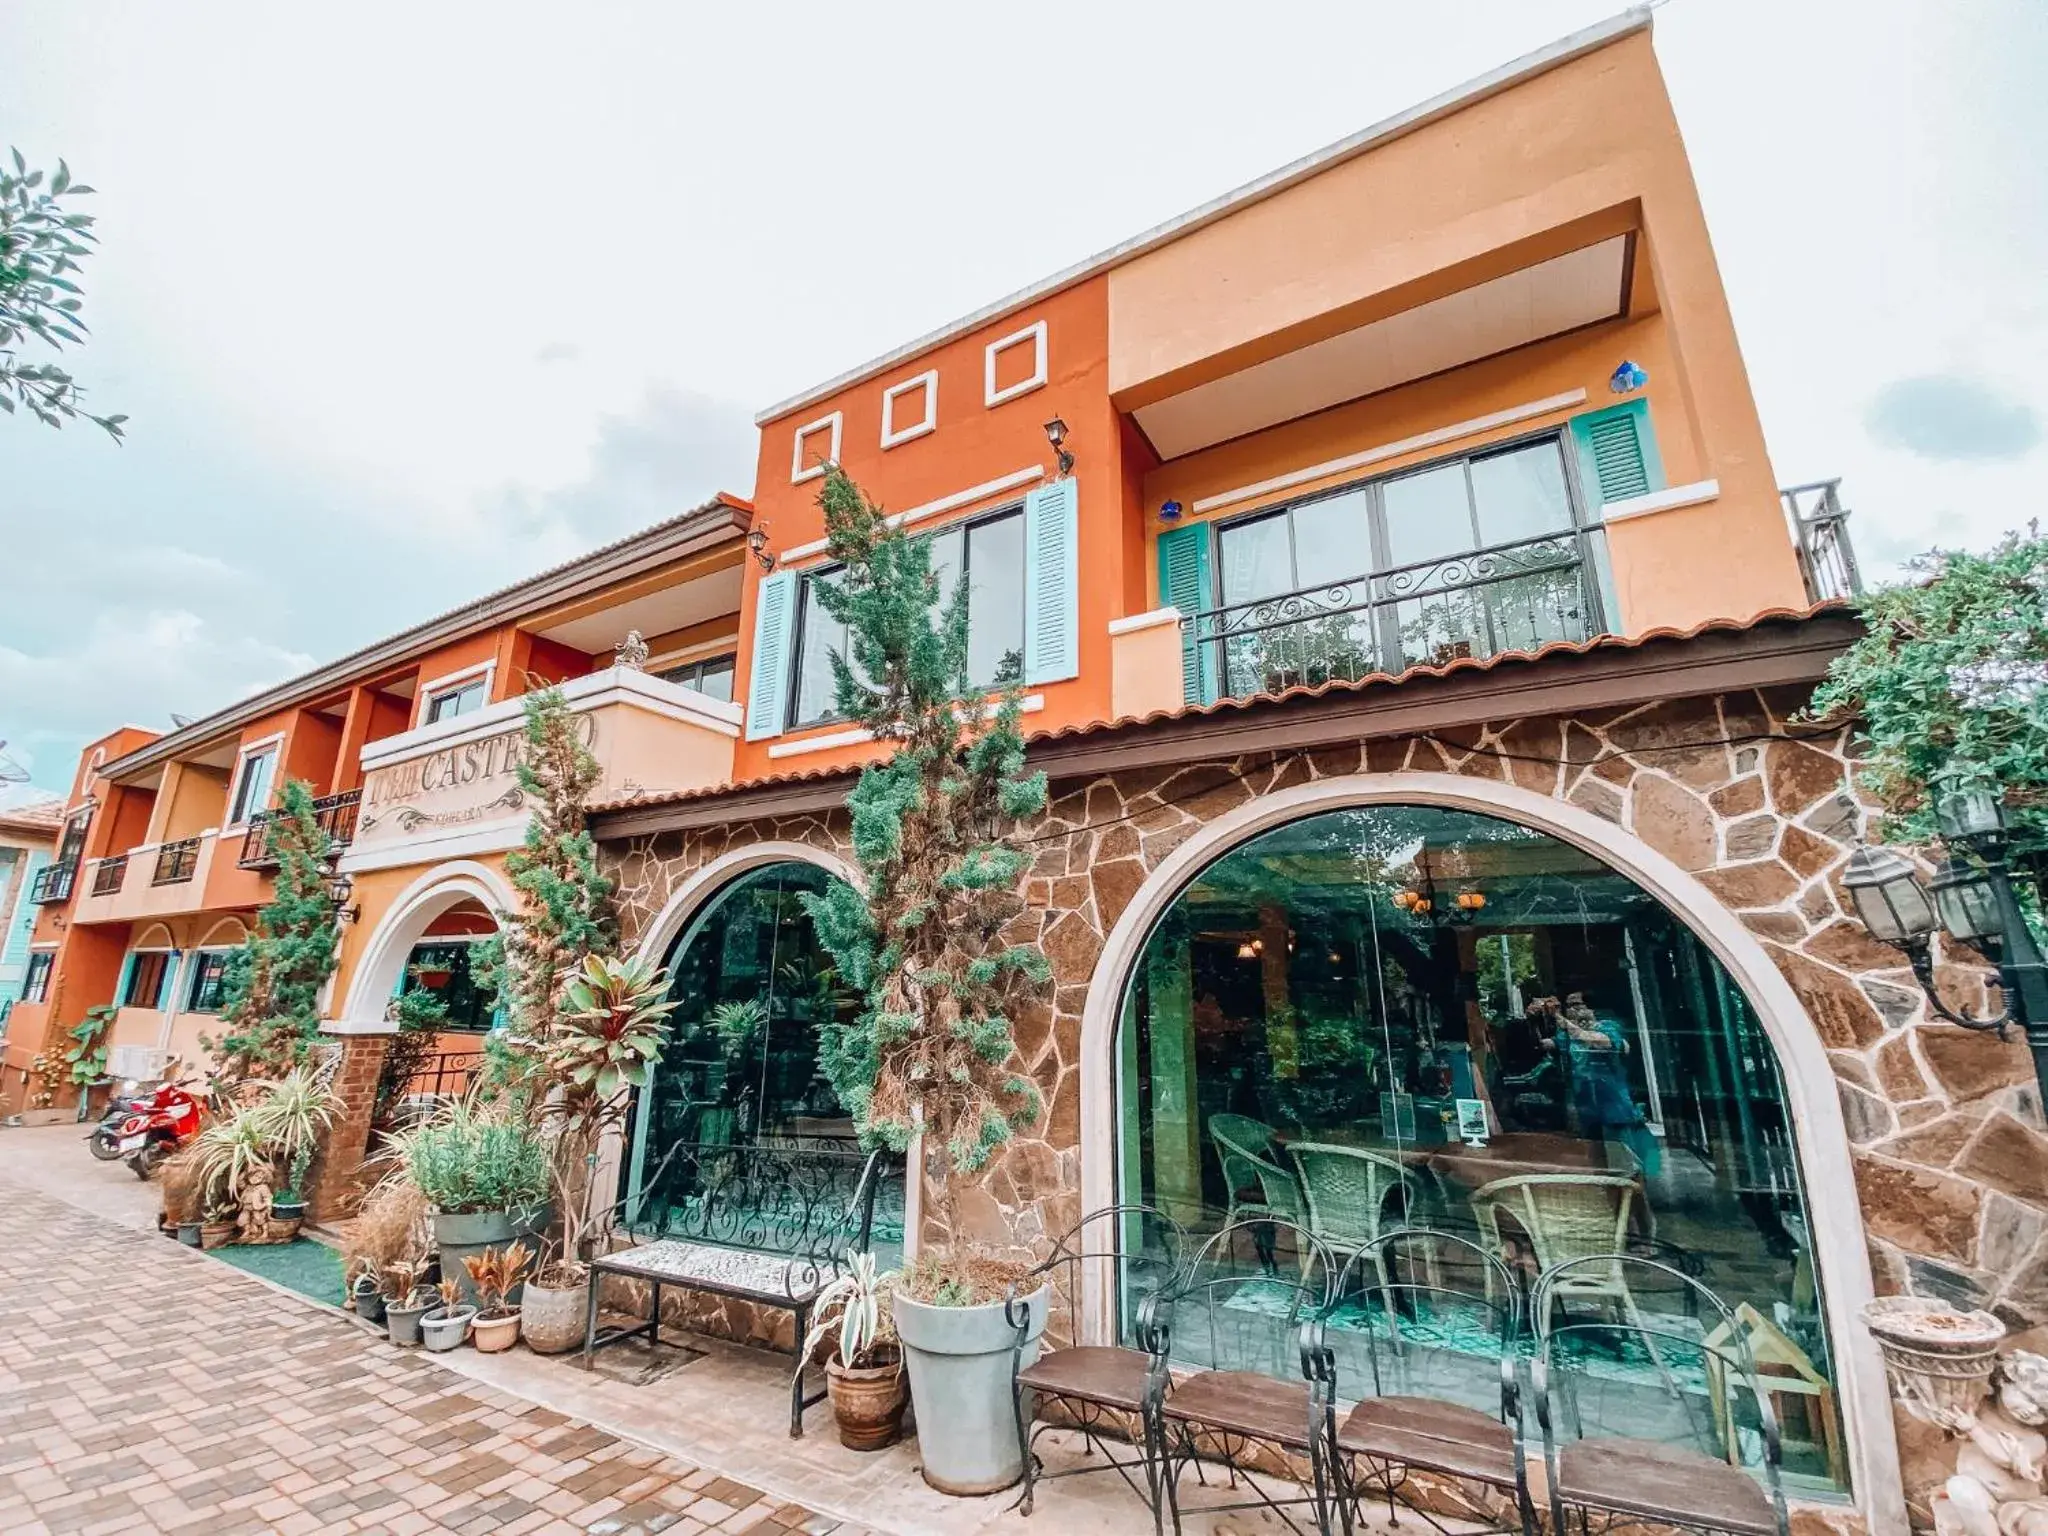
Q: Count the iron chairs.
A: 4